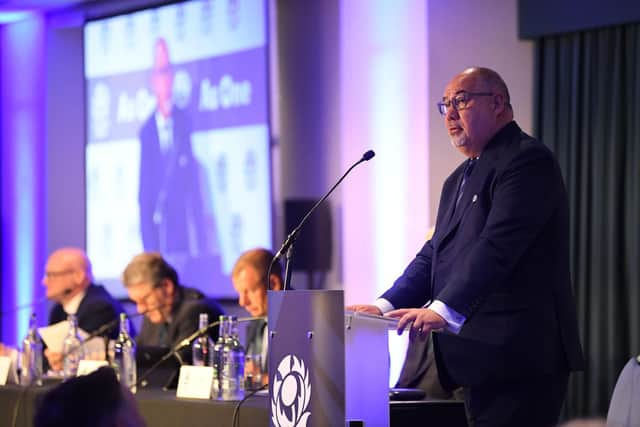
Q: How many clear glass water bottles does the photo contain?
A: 6